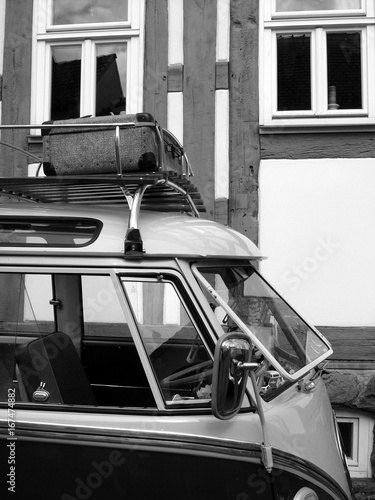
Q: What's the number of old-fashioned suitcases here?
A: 1